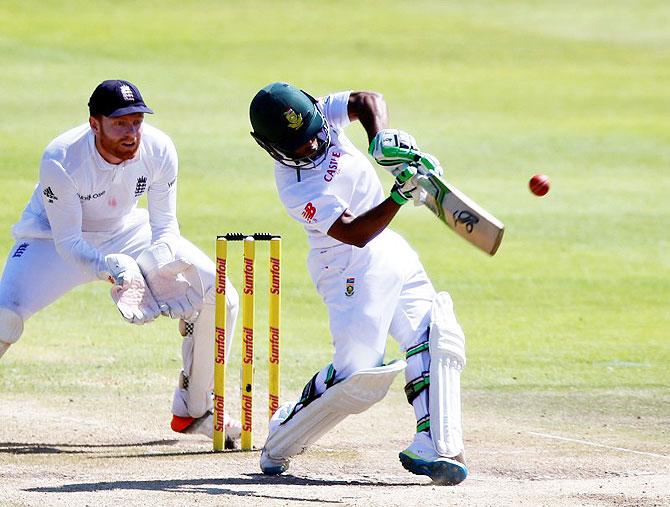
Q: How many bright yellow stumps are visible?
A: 3